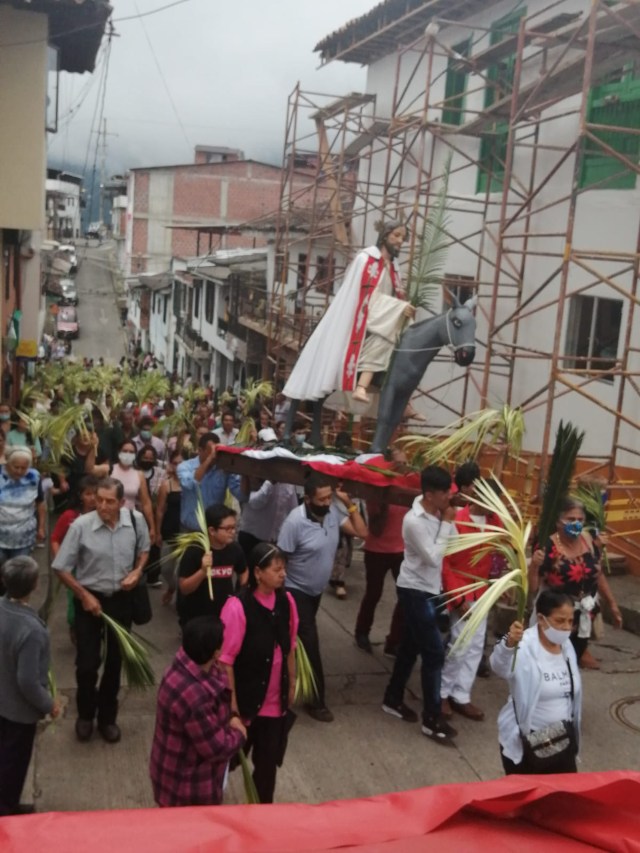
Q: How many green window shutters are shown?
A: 3